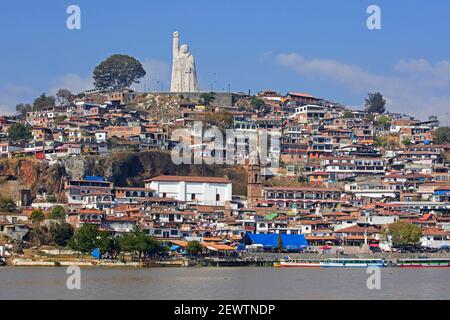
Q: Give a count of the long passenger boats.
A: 3